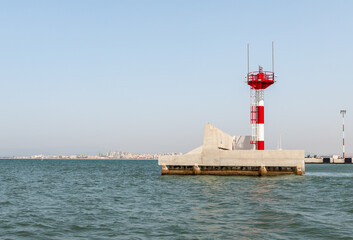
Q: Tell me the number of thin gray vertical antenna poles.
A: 2